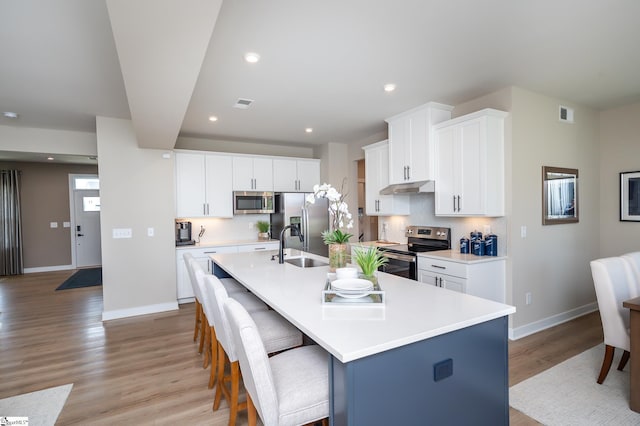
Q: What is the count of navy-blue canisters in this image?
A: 4